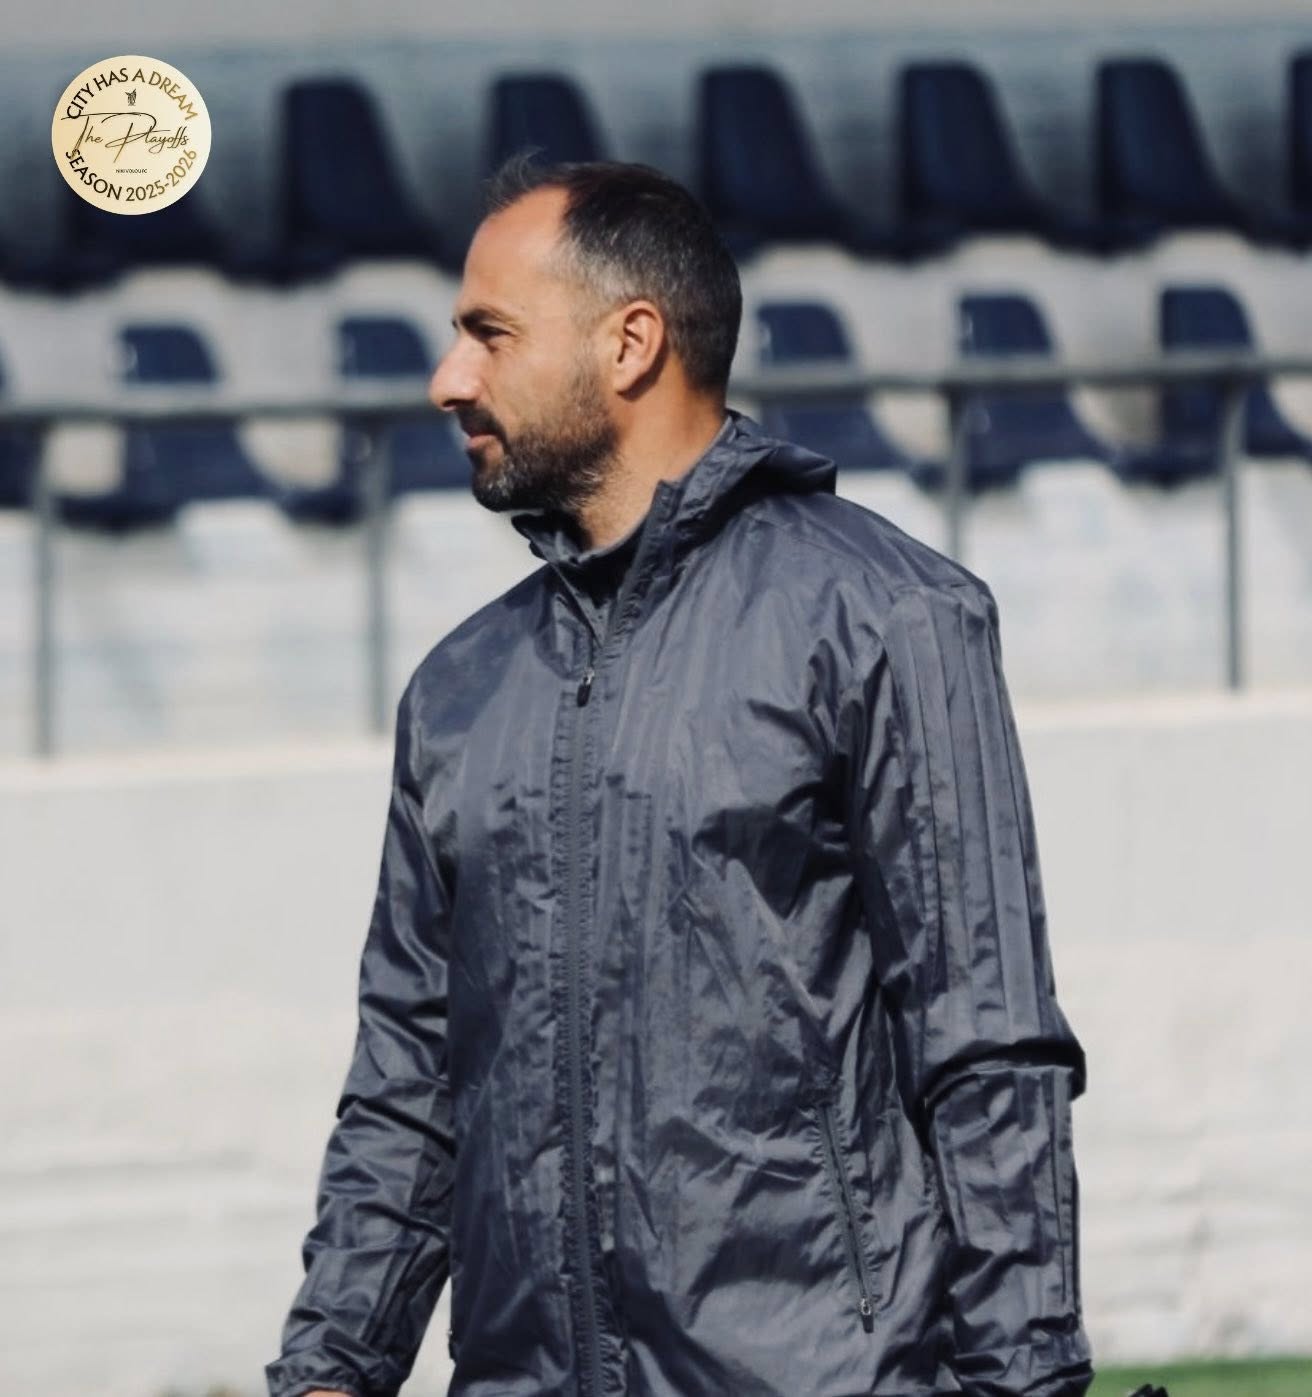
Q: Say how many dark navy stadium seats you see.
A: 13